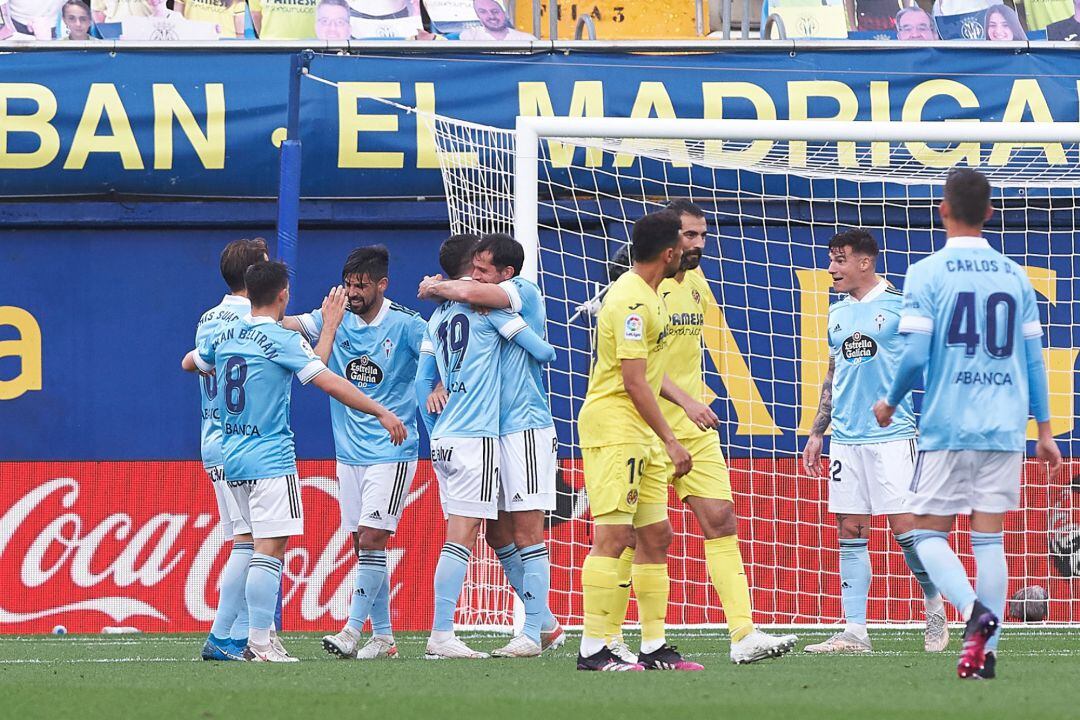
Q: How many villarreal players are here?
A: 2